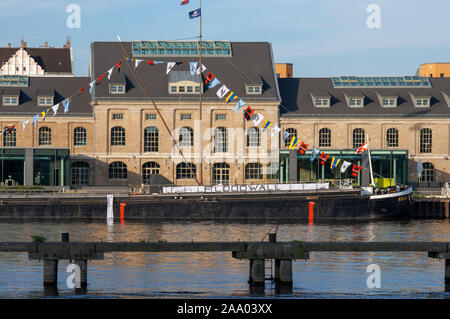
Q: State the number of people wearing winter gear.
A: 0